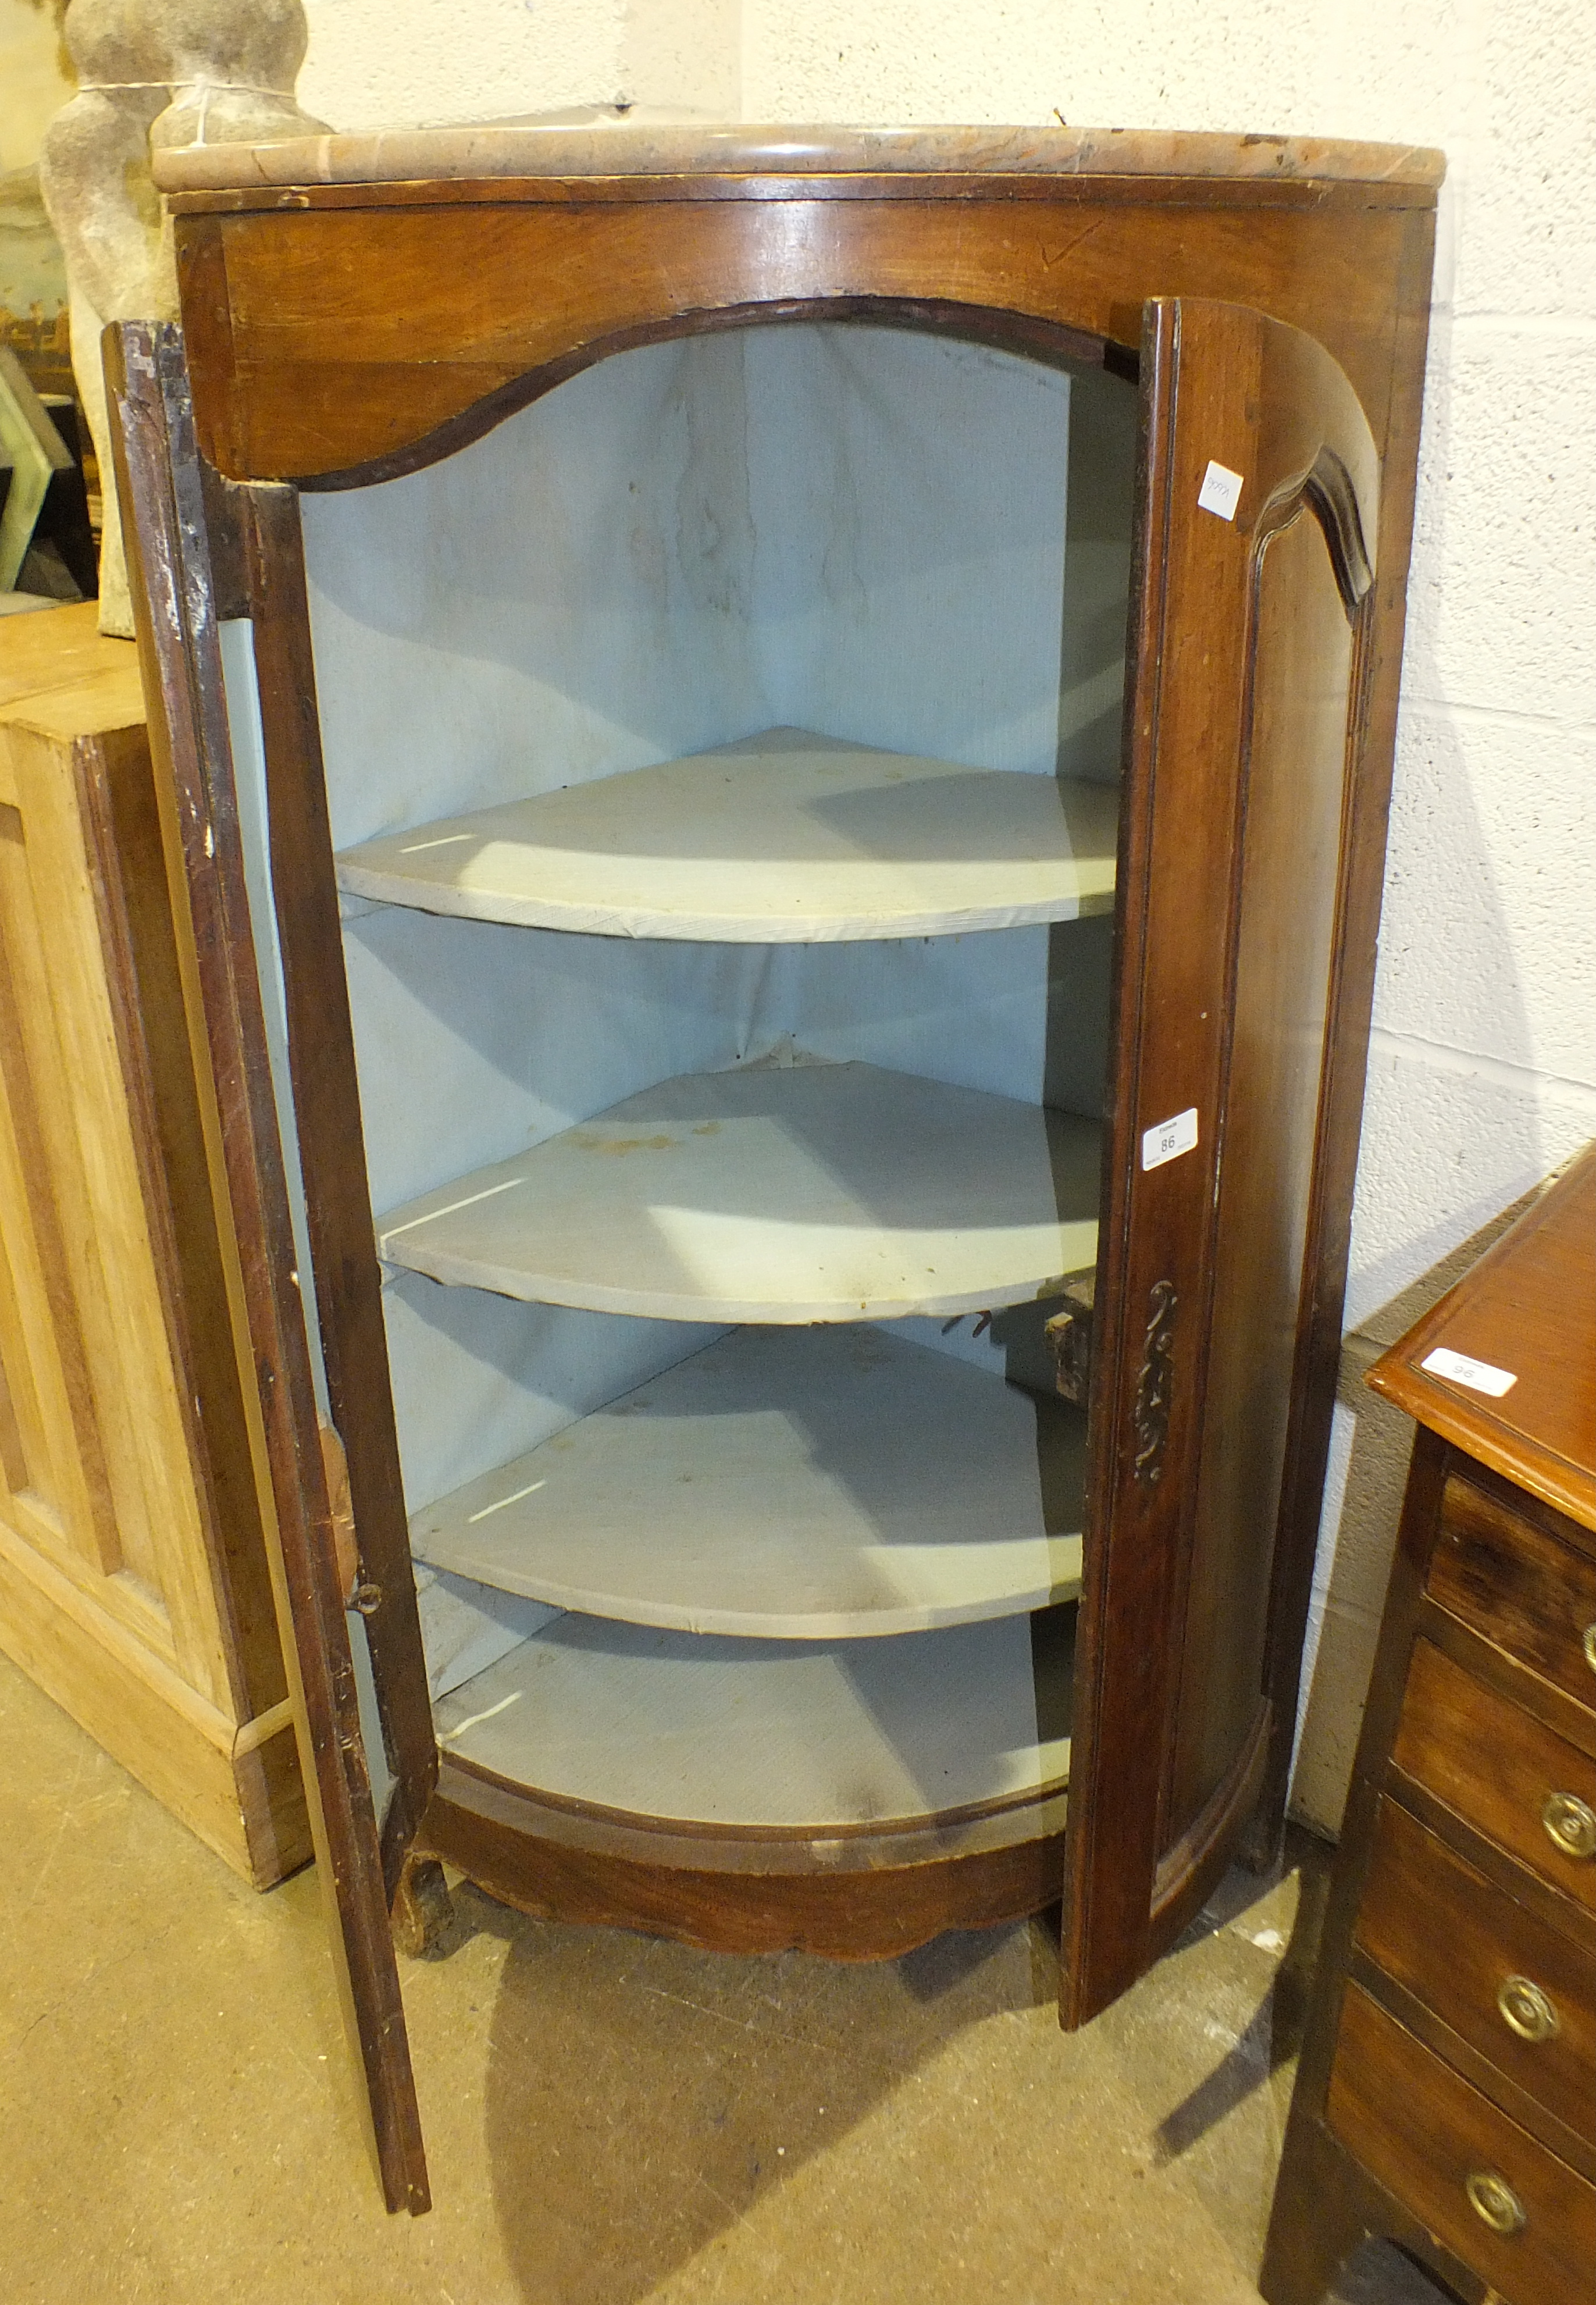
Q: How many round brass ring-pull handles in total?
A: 4